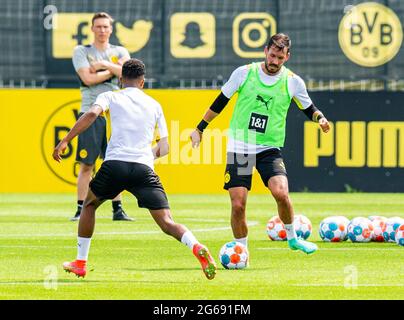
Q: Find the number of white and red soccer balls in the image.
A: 8